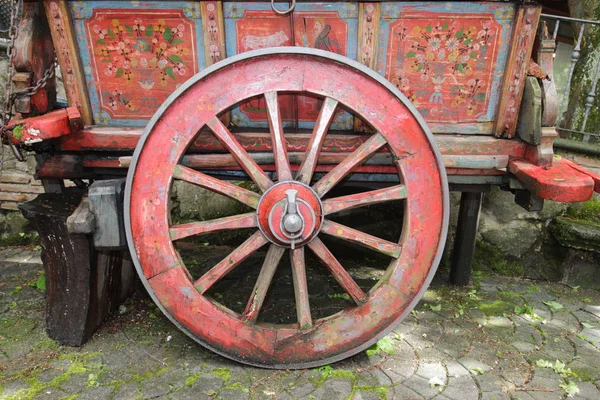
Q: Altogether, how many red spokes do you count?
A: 12